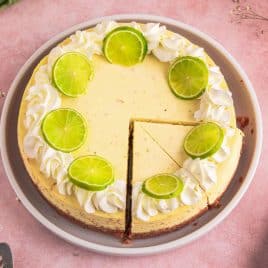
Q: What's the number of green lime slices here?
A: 7